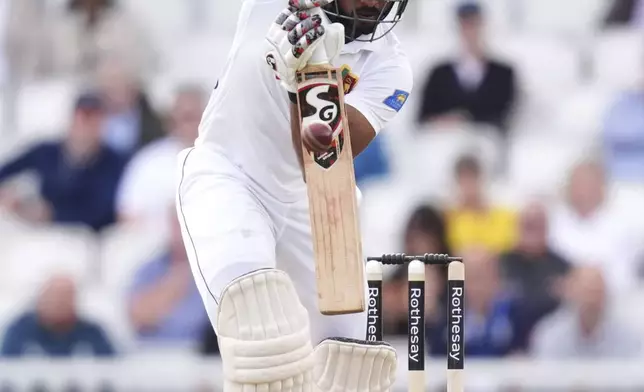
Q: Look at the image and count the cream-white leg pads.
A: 2